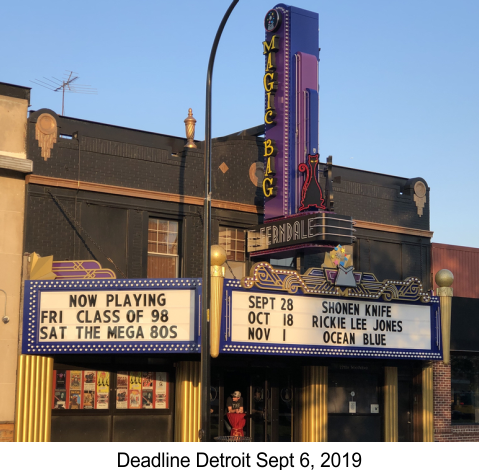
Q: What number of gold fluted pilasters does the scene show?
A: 5